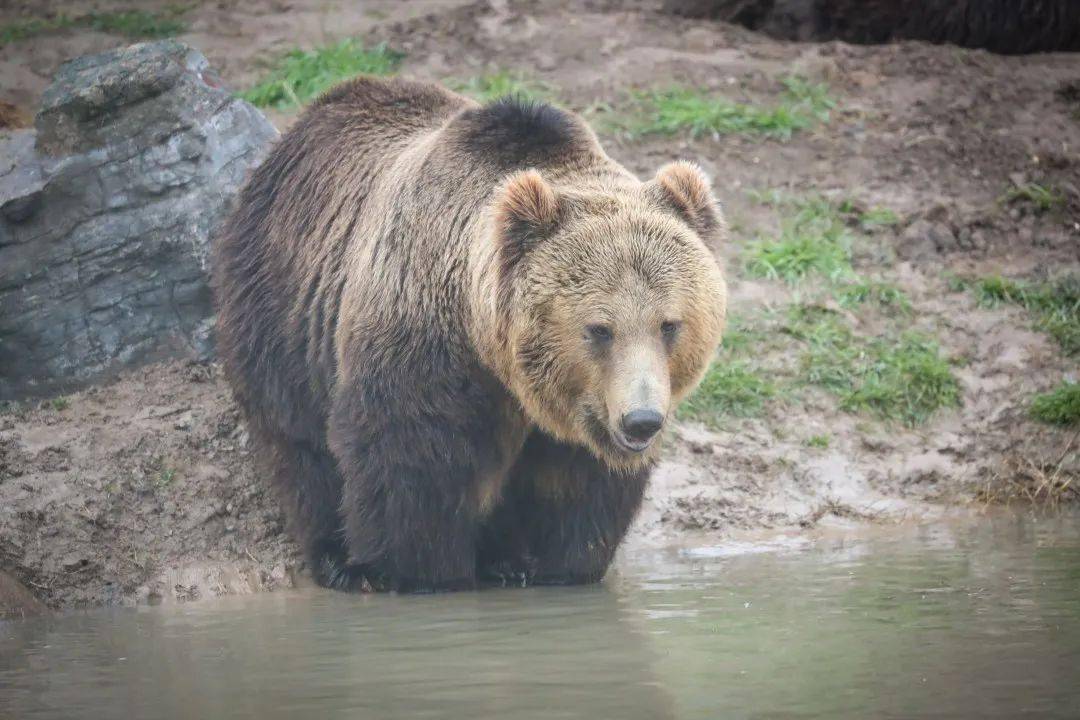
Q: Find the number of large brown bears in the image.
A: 1